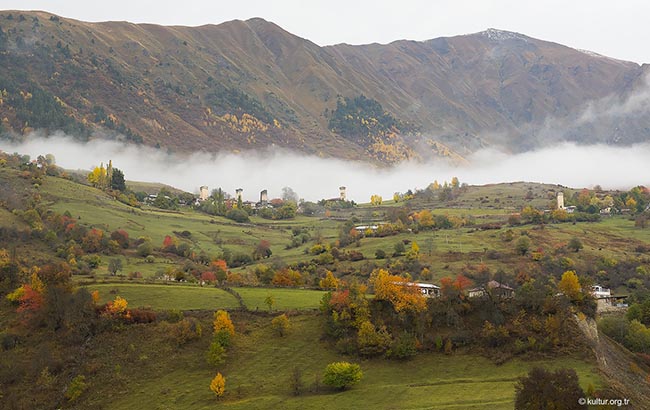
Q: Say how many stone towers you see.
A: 5